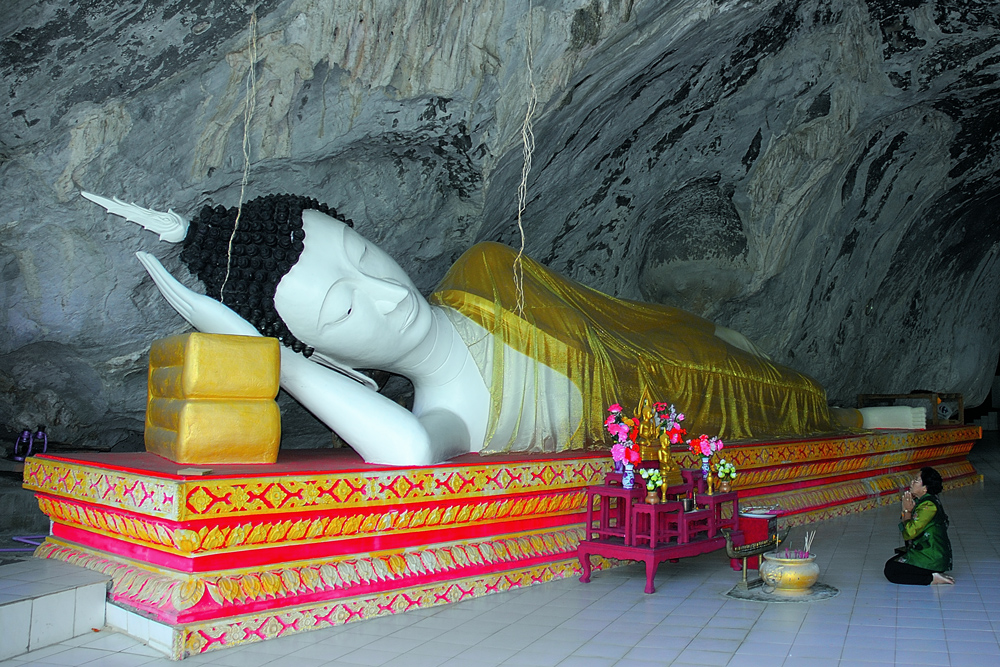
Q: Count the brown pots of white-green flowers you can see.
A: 2